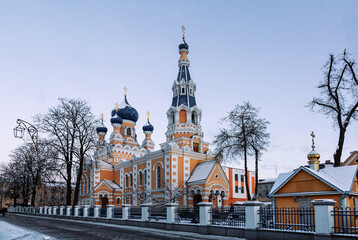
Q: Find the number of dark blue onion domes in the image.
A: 5